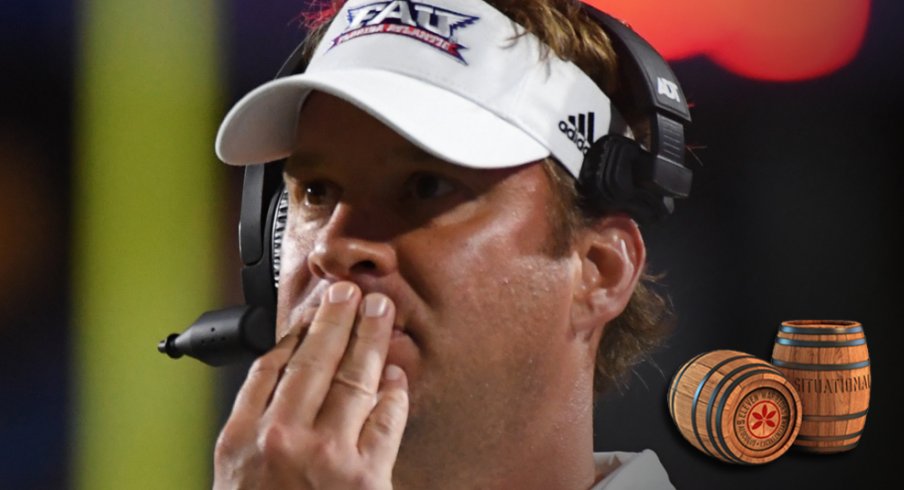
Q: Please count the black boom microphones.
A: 1